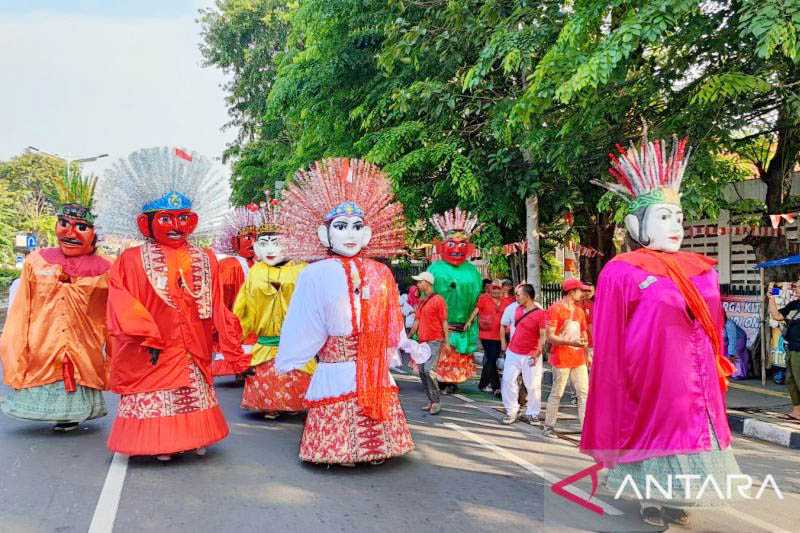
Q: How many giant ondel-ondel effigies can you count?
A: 7